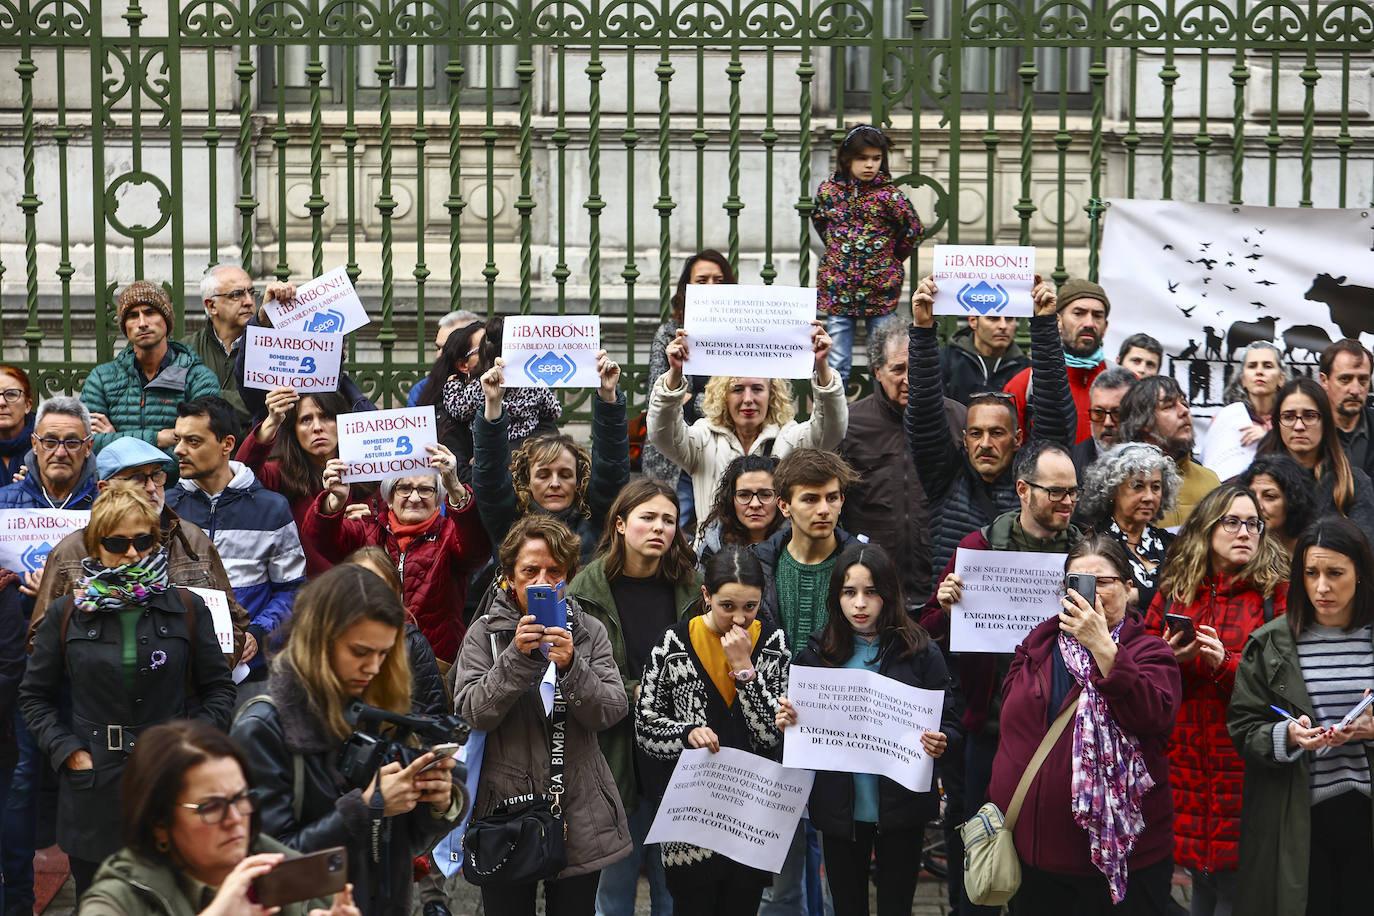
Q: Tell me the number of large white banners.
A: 1